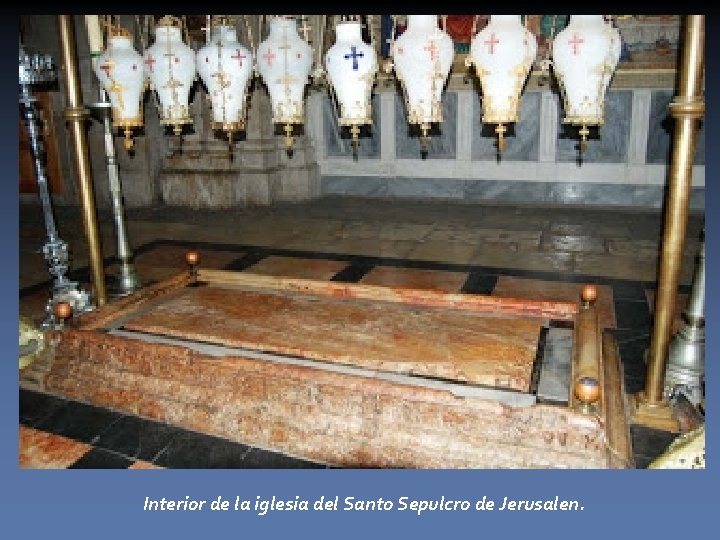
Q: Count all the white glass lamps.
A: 8